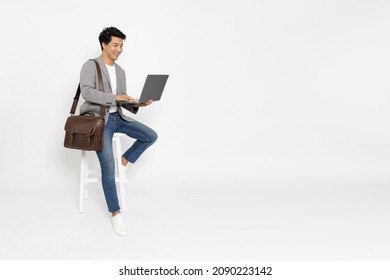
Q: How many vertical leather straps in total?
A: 2